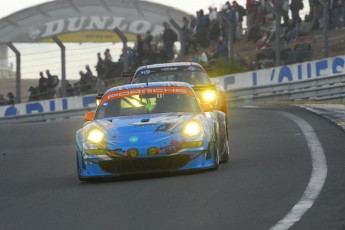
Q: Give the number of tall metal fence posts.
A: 7